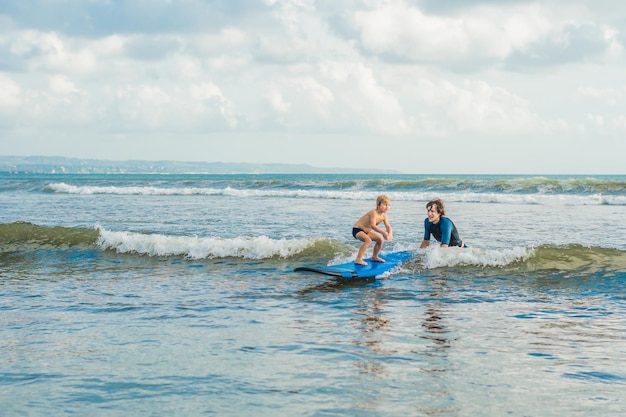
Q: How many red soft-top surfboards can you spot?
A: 0